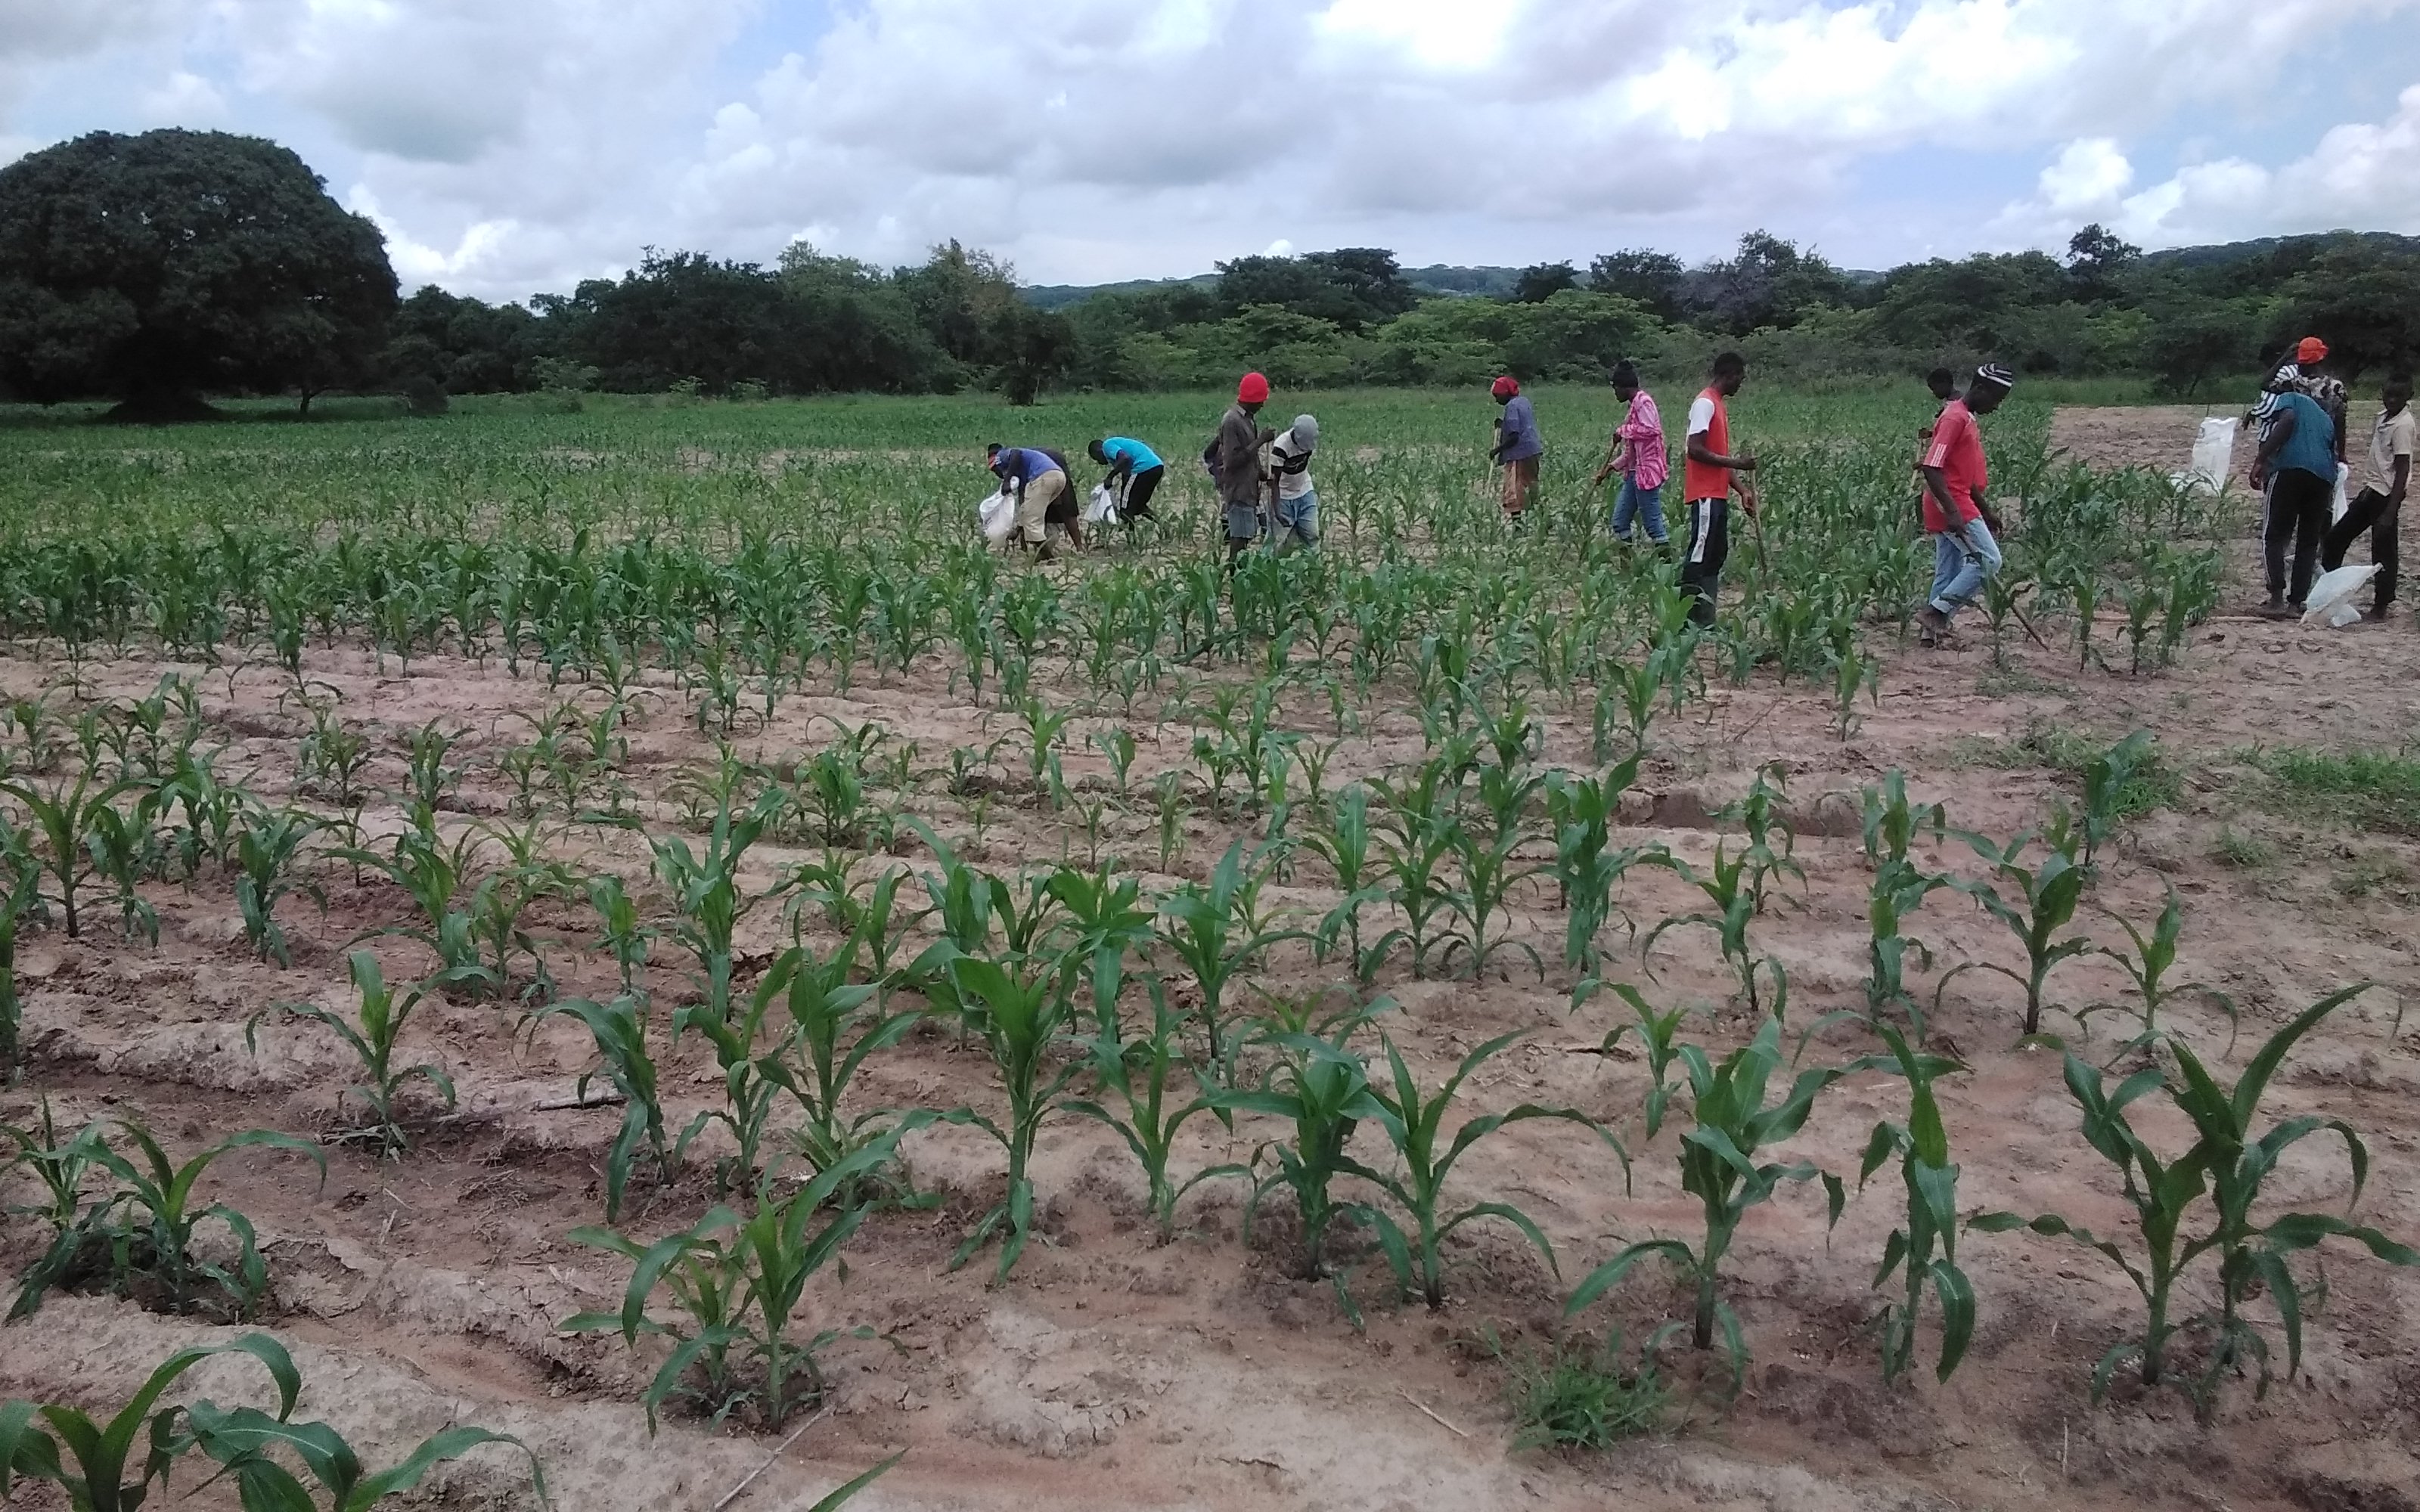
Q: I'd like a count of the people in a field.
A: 15